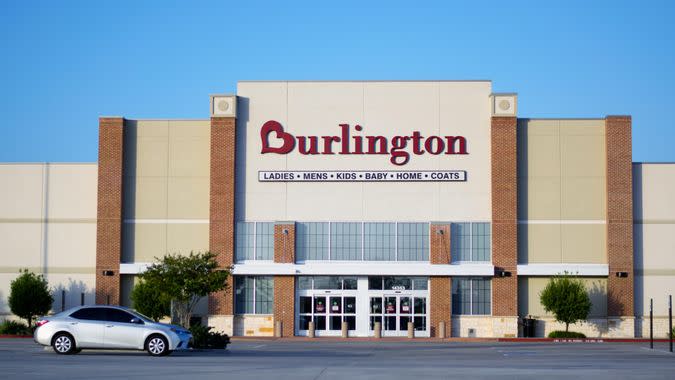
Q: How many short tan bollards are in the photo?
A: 6